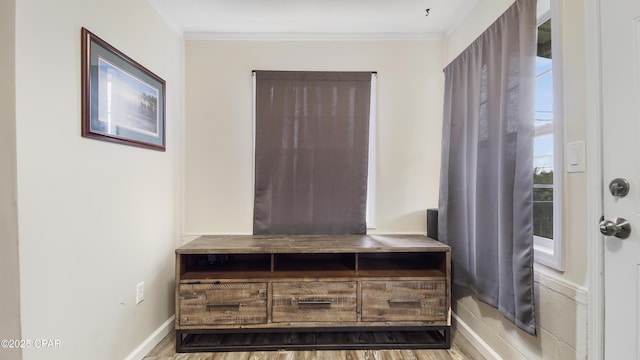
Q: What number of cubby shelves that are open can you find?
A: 3